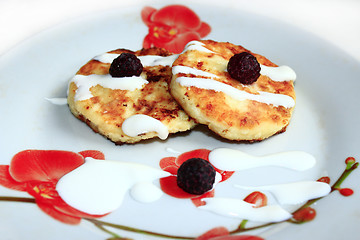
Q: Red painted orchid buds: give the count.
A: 5